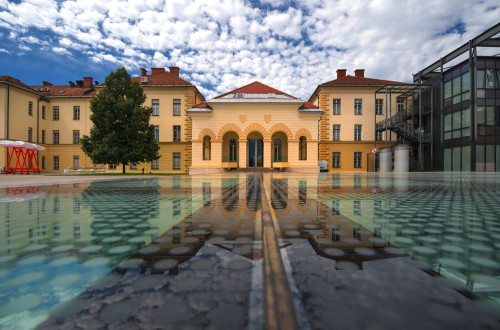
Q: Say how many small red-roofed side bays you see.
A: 2